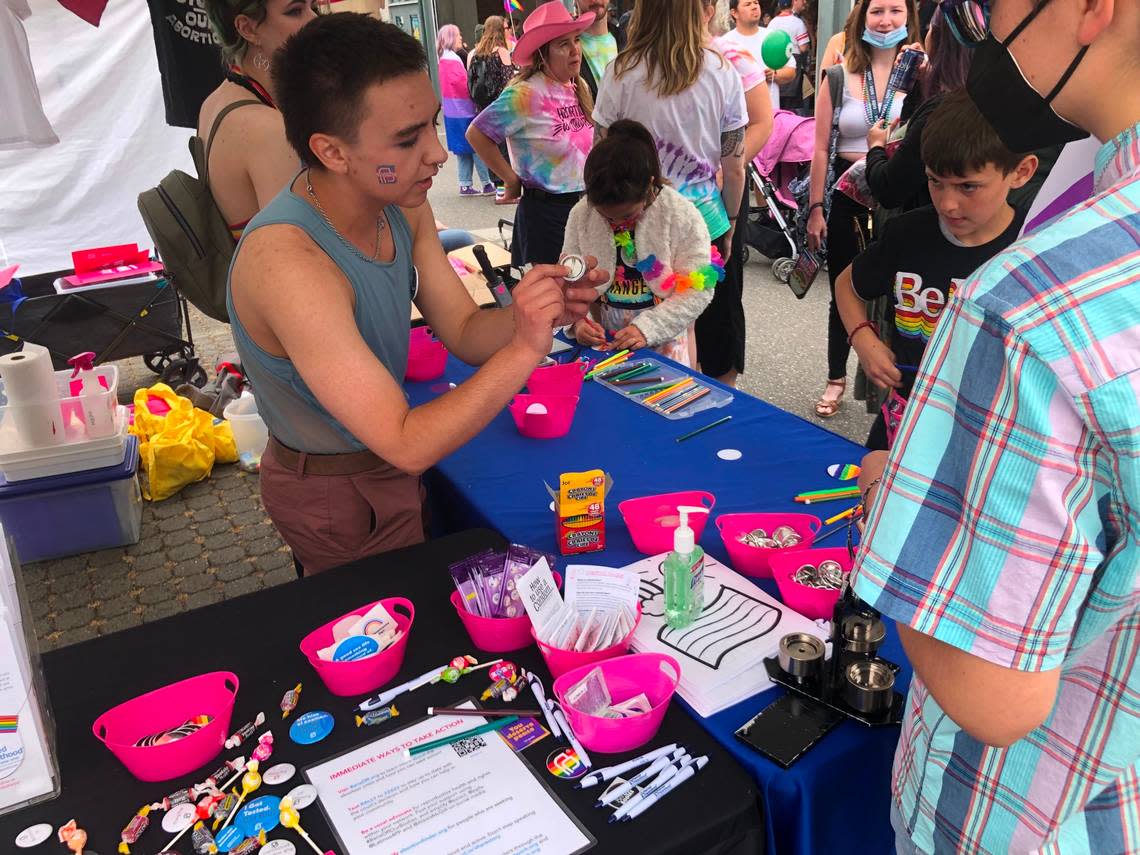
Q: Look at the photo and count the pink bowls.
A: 11